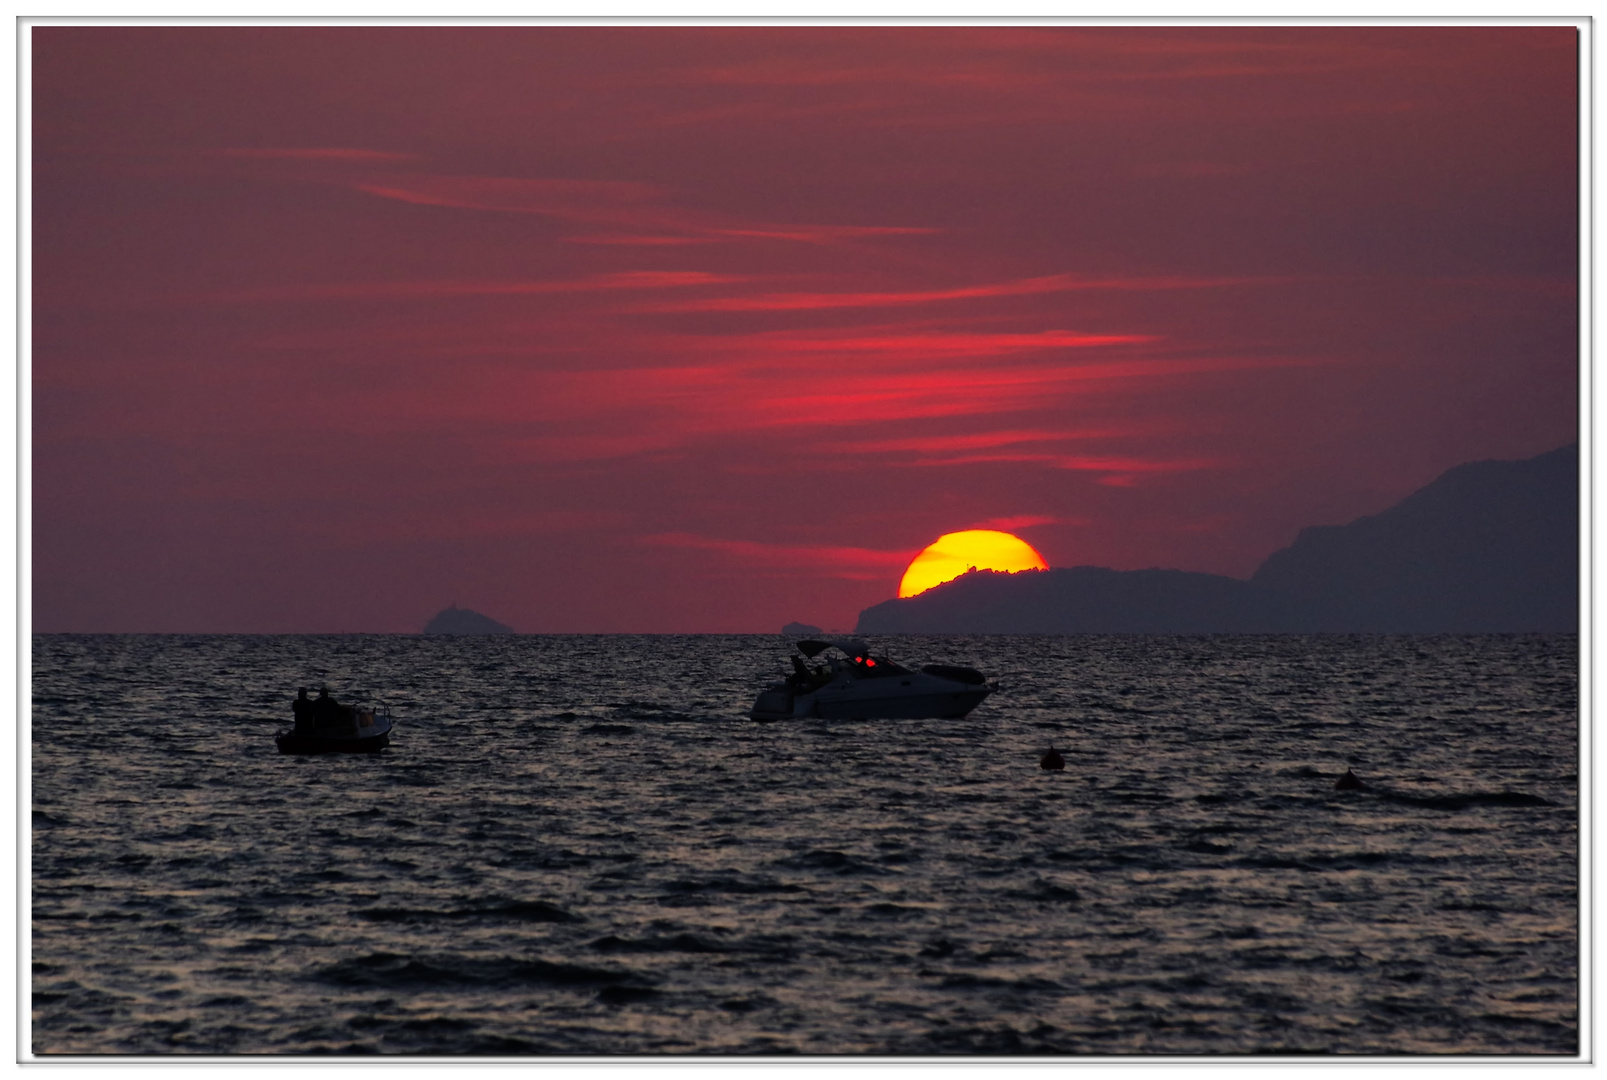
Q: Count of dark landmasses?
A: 3